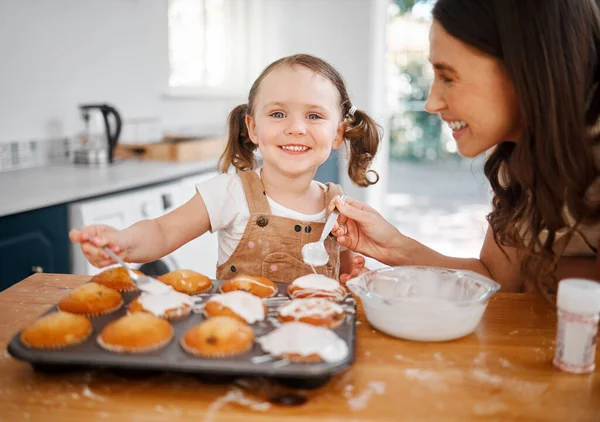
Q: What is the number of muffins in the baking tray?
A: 12